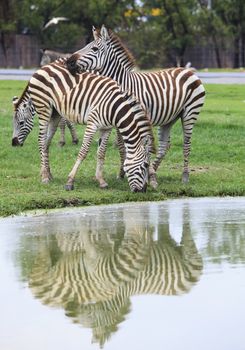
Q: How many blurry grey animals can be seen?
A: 1